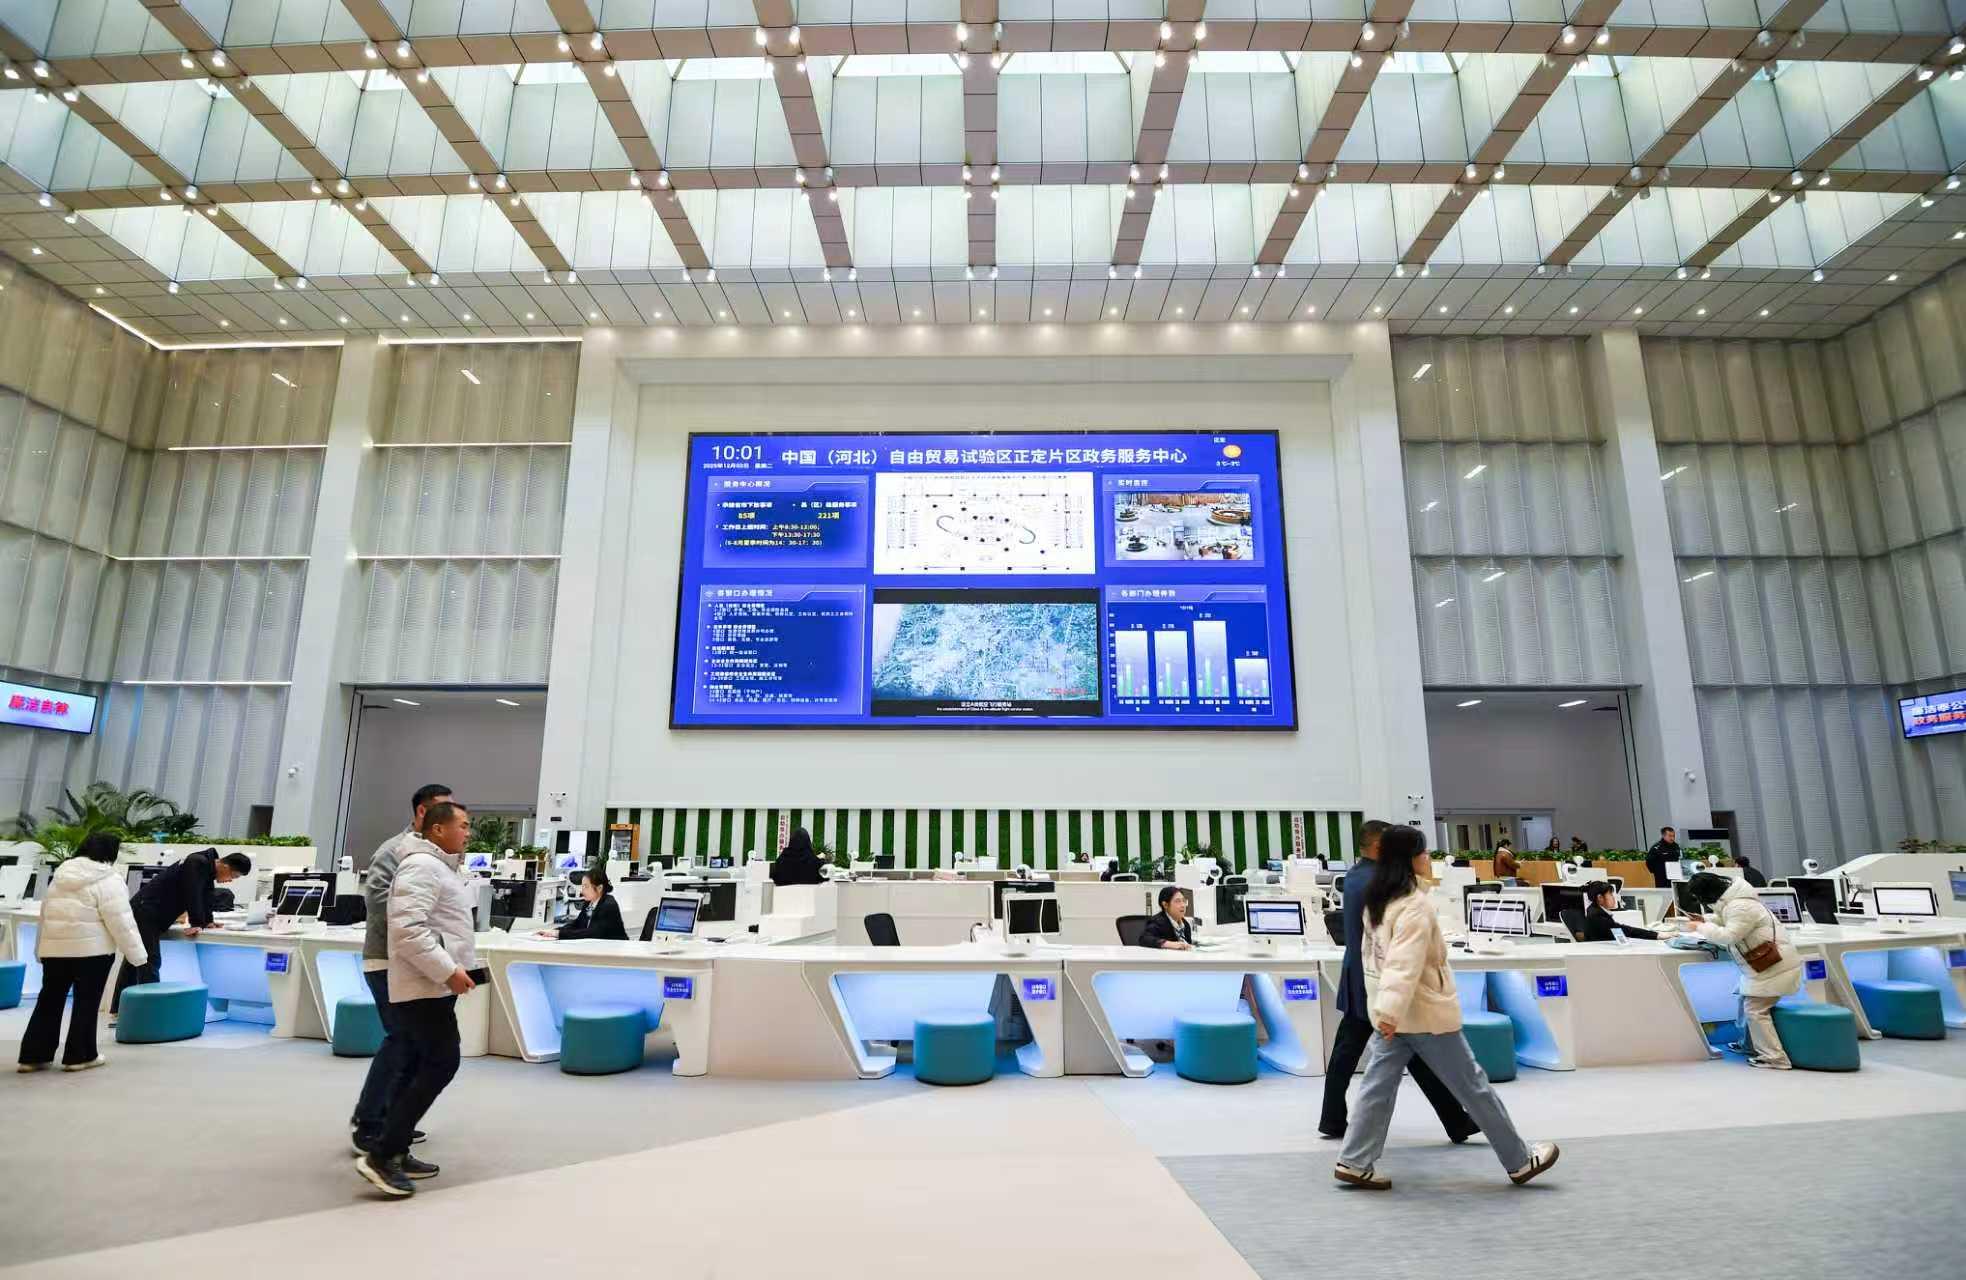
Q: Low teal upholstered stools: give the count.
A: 9